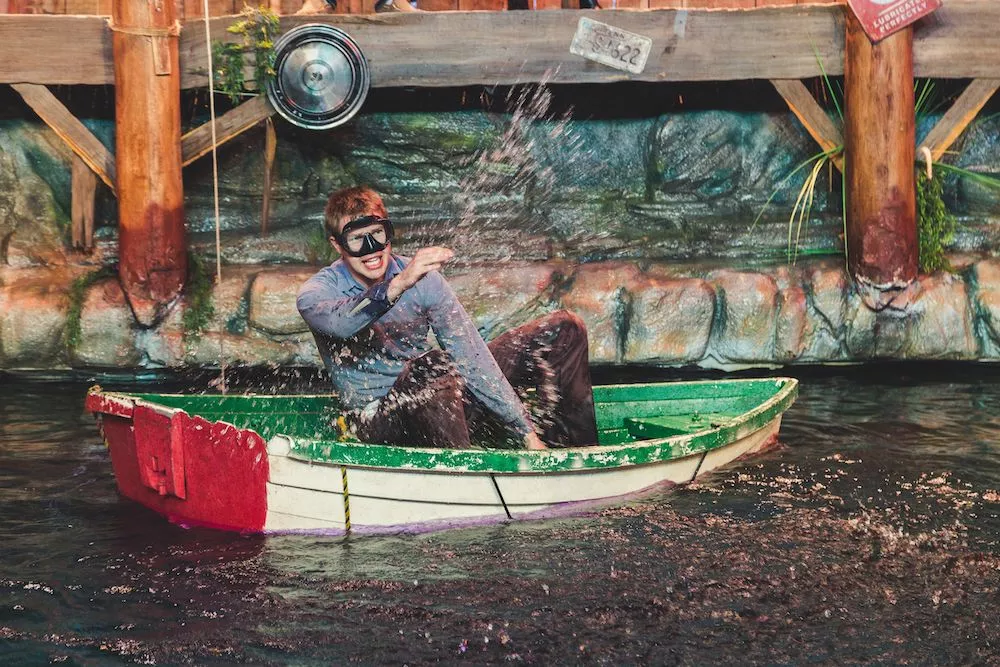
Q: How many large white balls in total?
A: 0